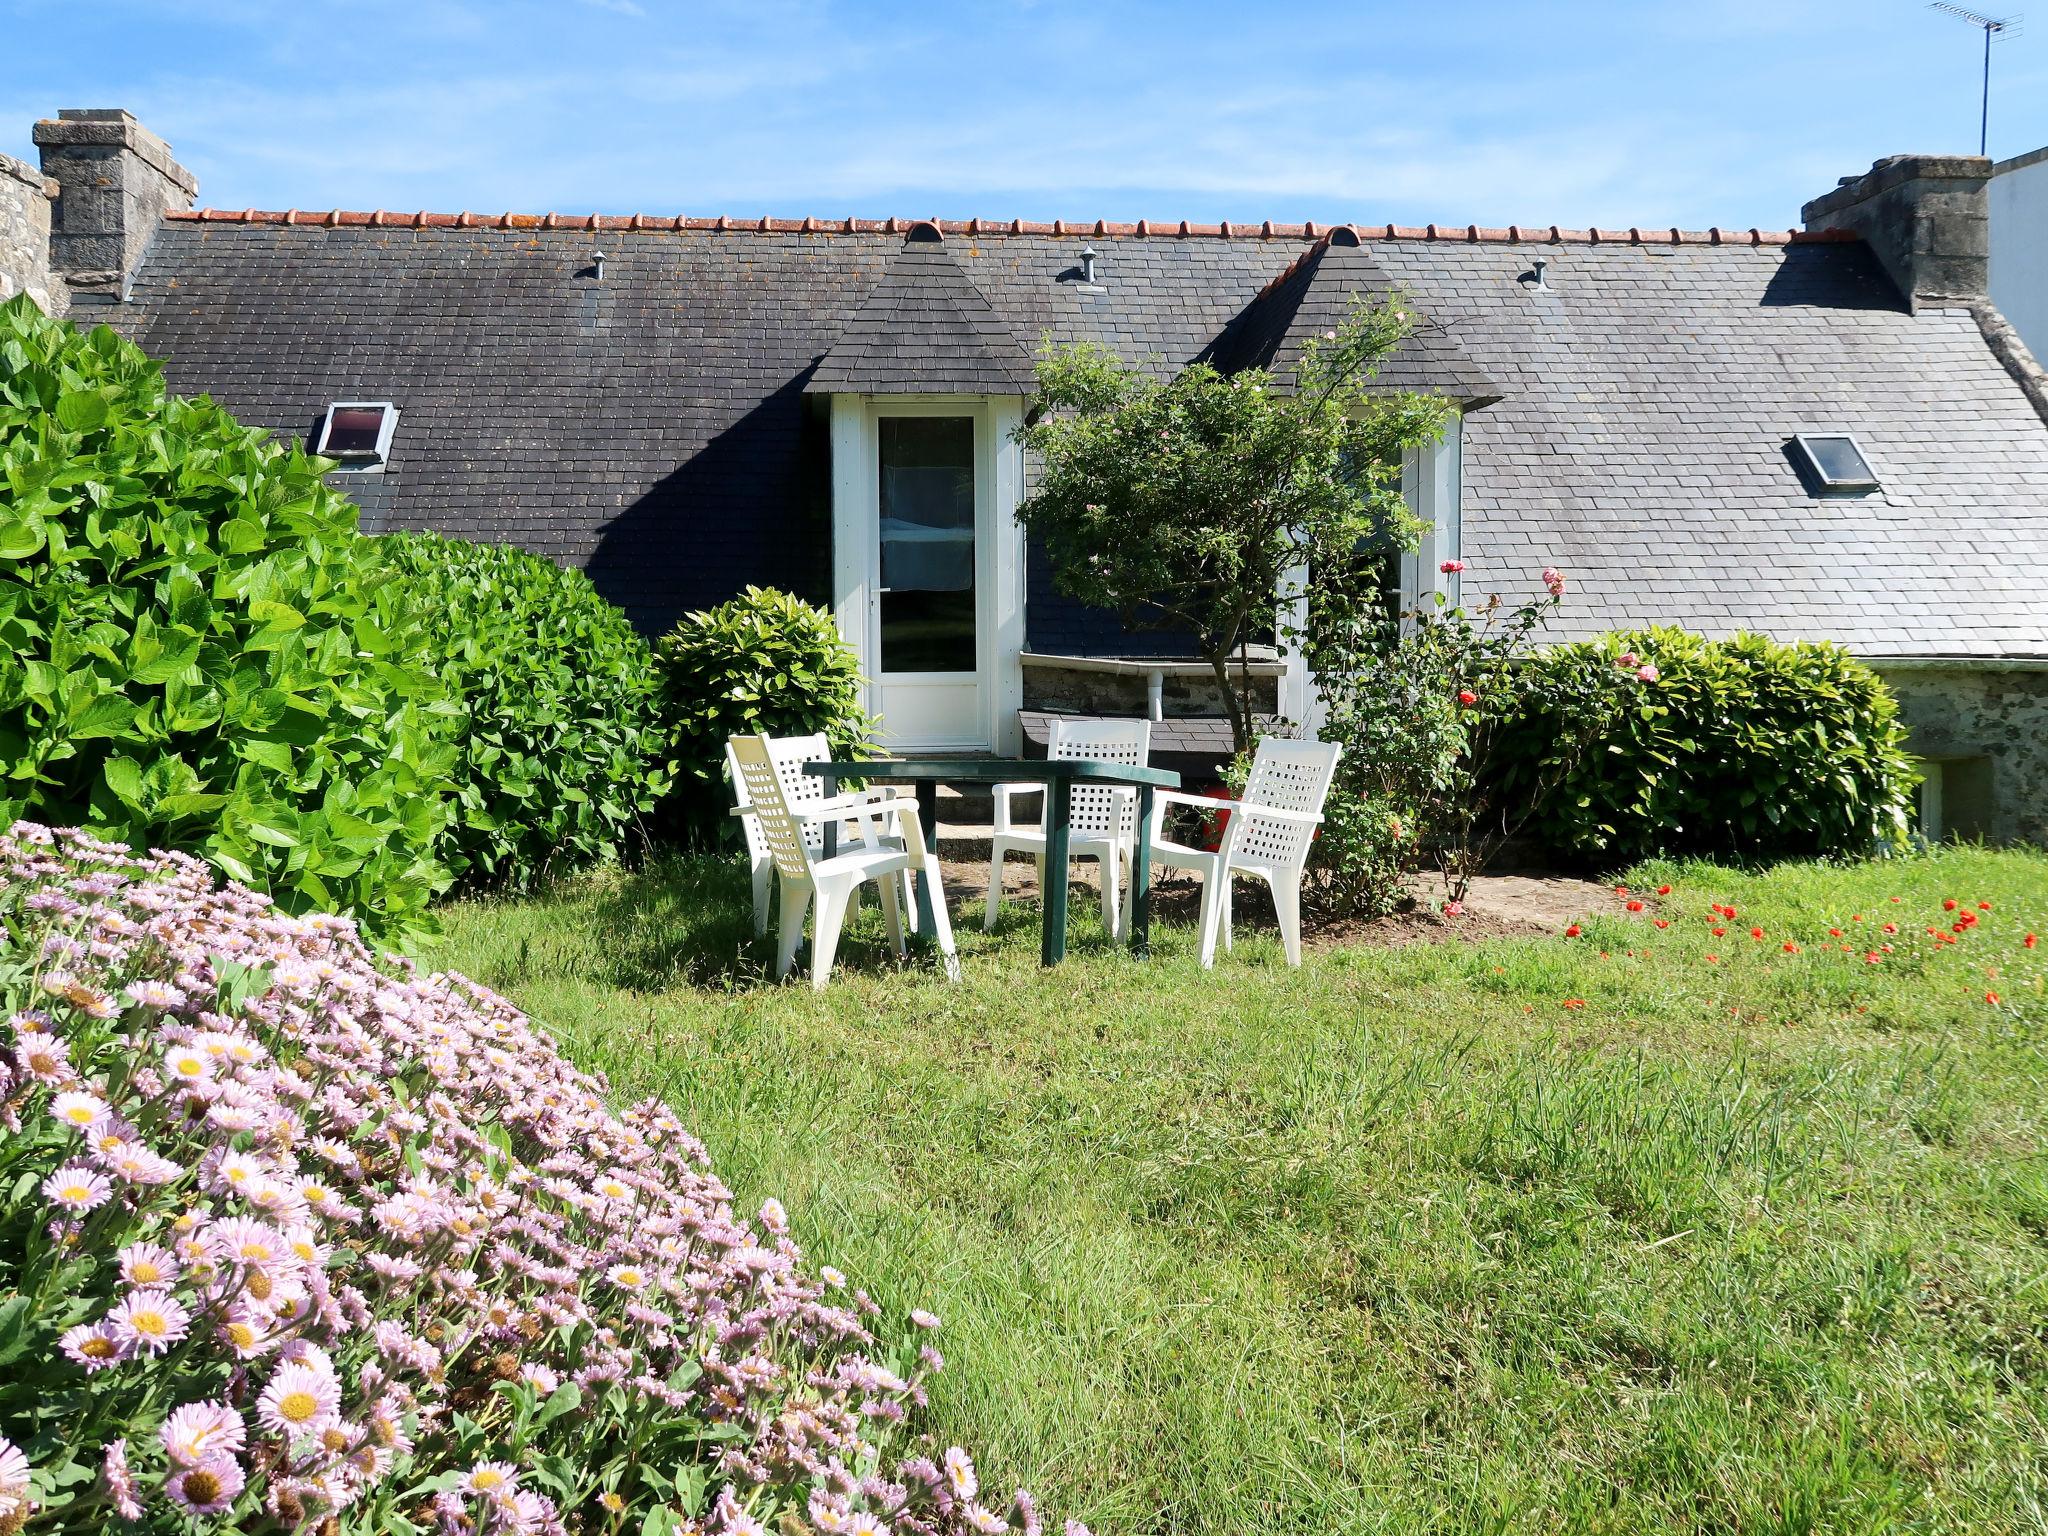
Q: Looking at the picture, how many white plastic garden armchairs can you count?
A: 4